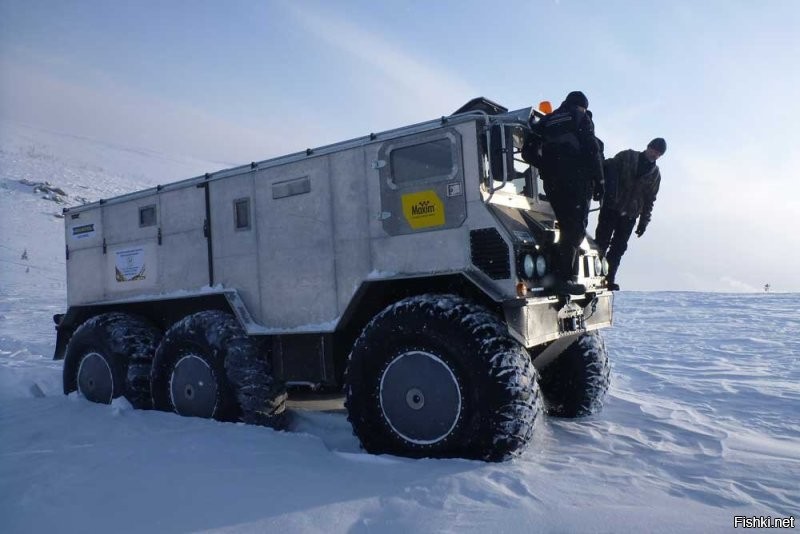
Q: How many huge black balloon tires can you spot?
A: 4